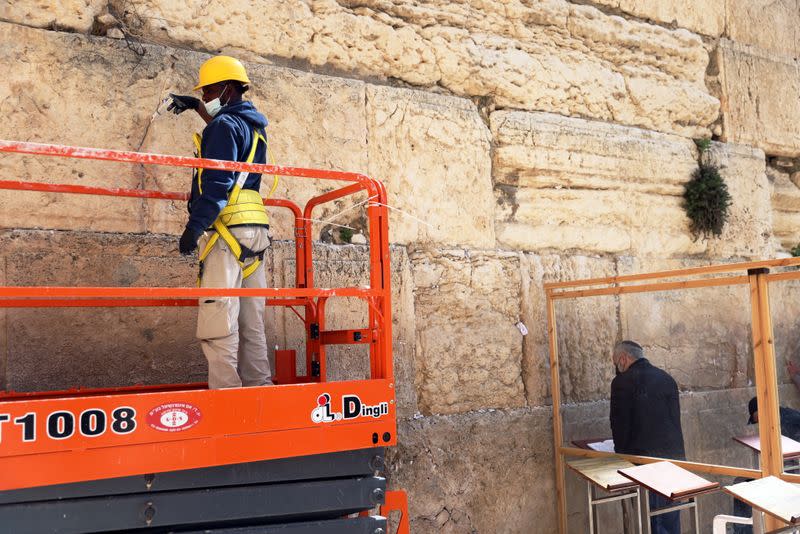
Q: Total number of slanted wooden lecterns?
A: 5